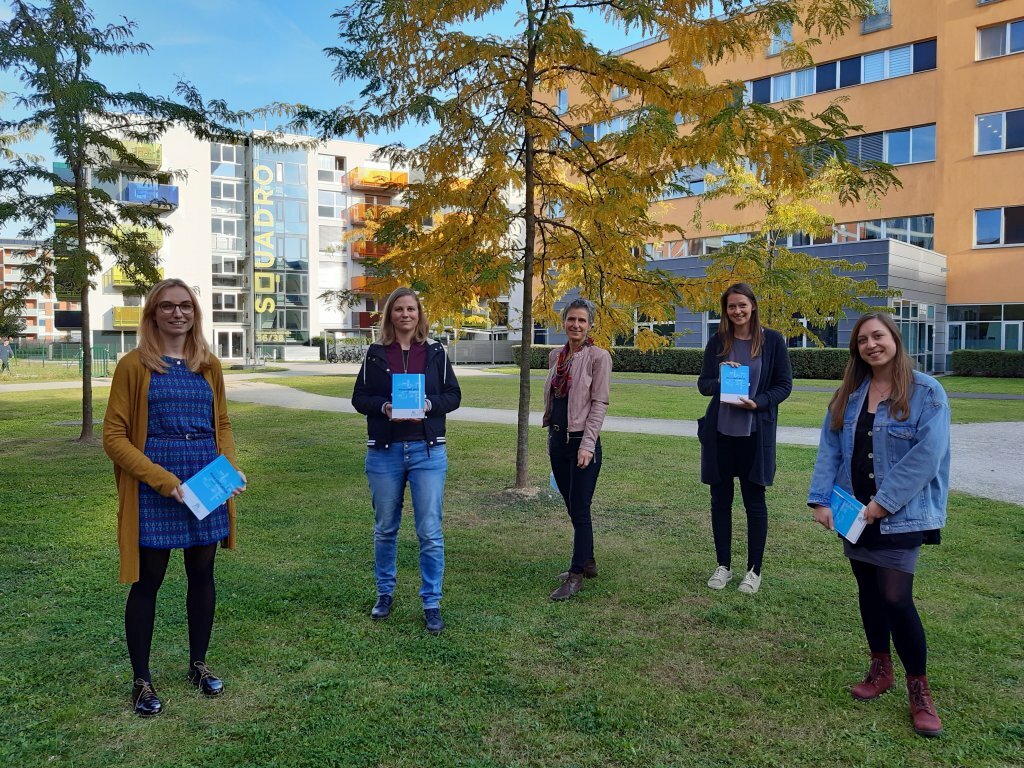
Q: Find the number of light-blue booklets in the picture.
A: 4